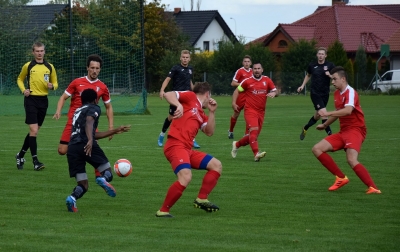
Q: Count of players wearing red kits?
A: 5